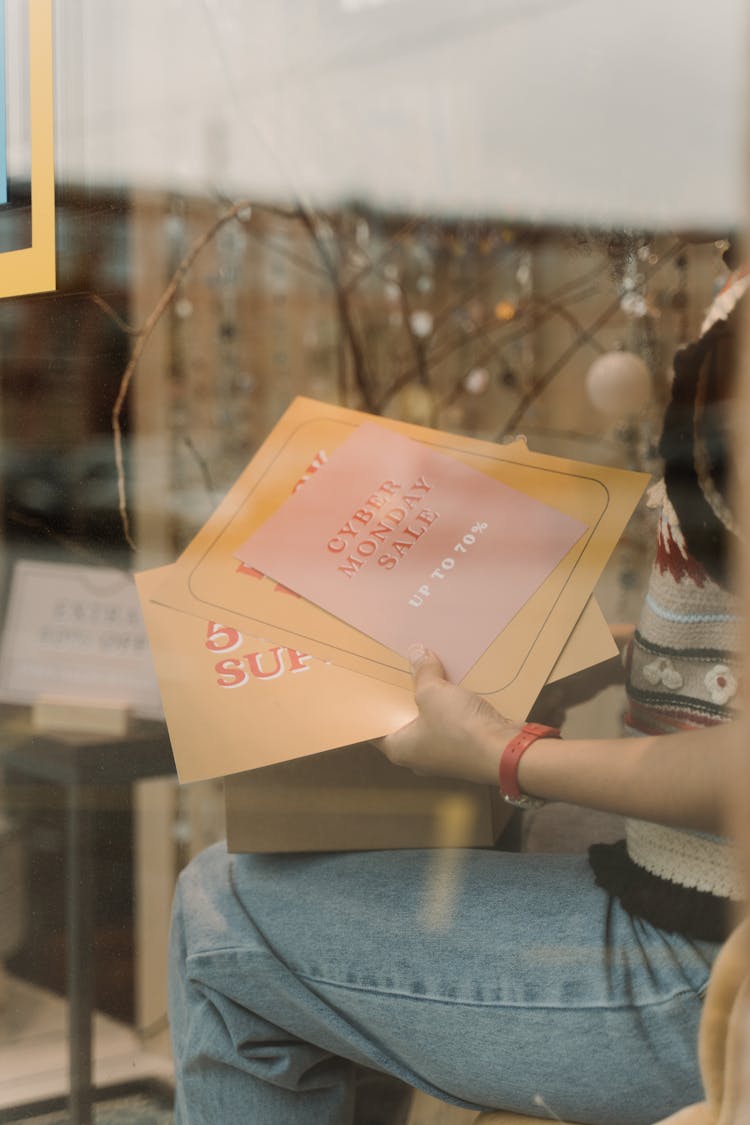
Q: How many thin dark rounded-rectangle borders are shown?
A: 1